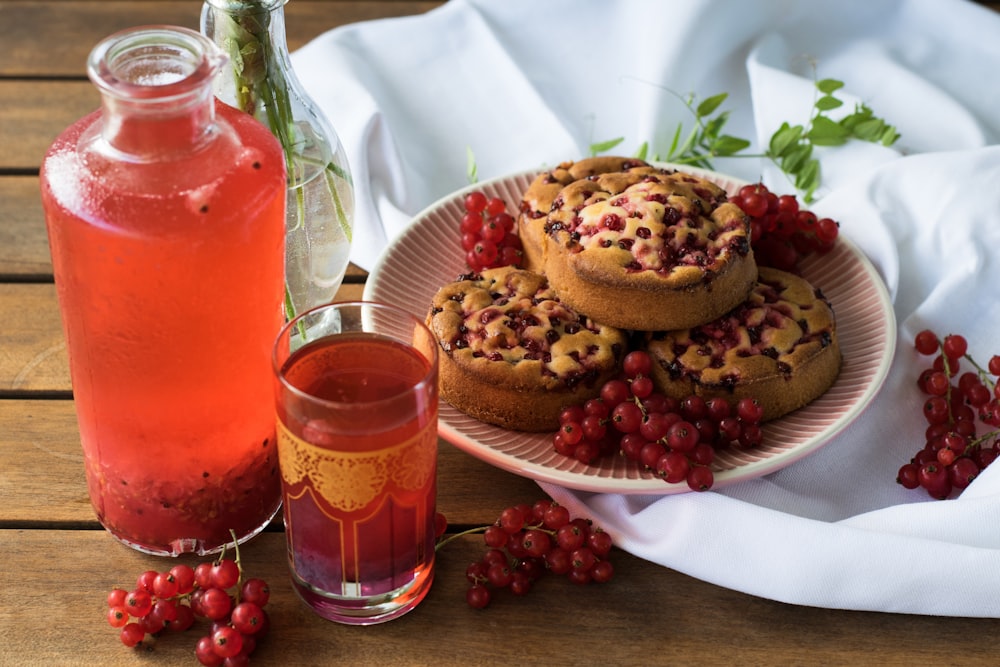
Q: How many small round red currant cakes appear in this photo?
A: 4